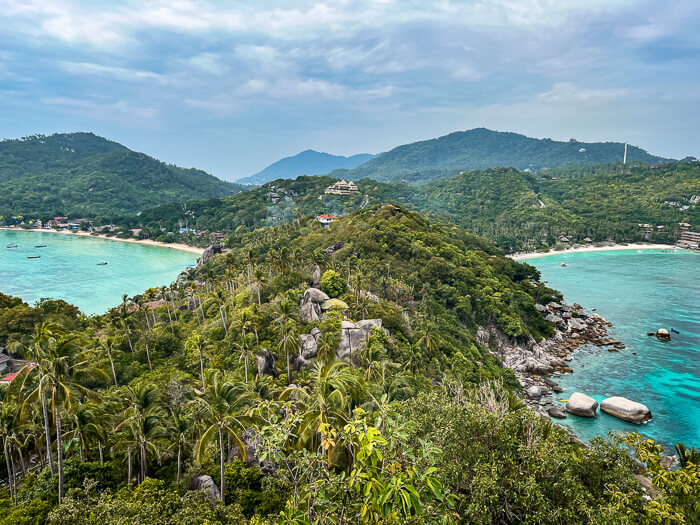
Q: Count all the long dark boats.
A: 3